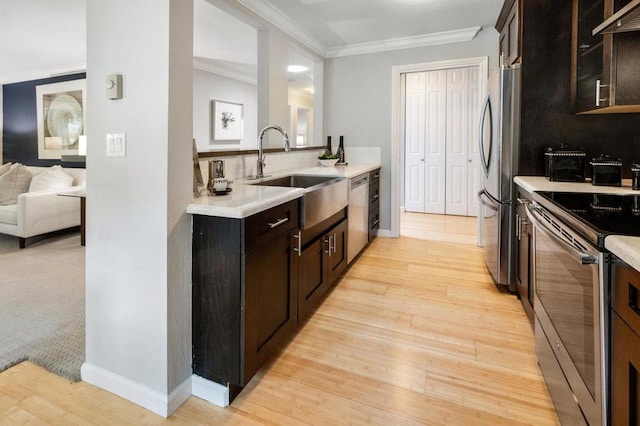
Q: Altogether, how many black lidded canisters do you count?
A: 3